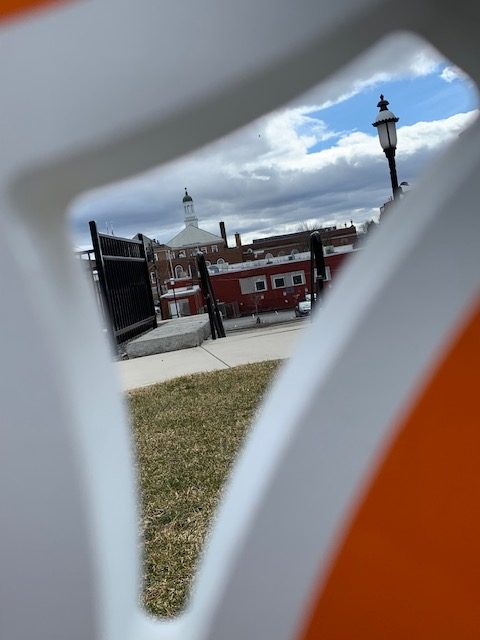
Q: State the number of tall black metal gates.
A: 1